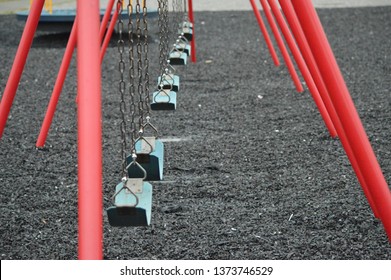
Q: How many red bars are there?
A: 11